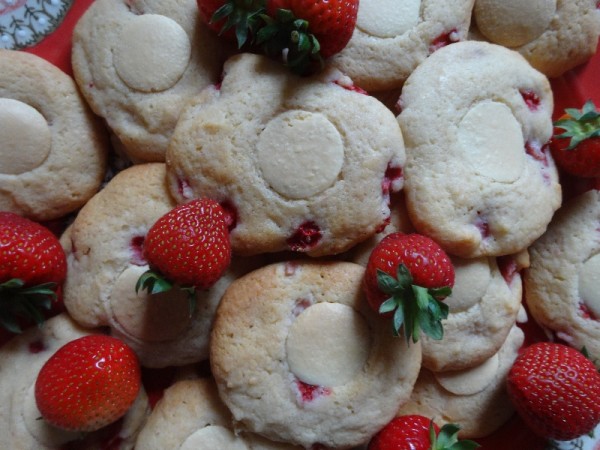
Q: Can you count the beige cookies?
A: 13